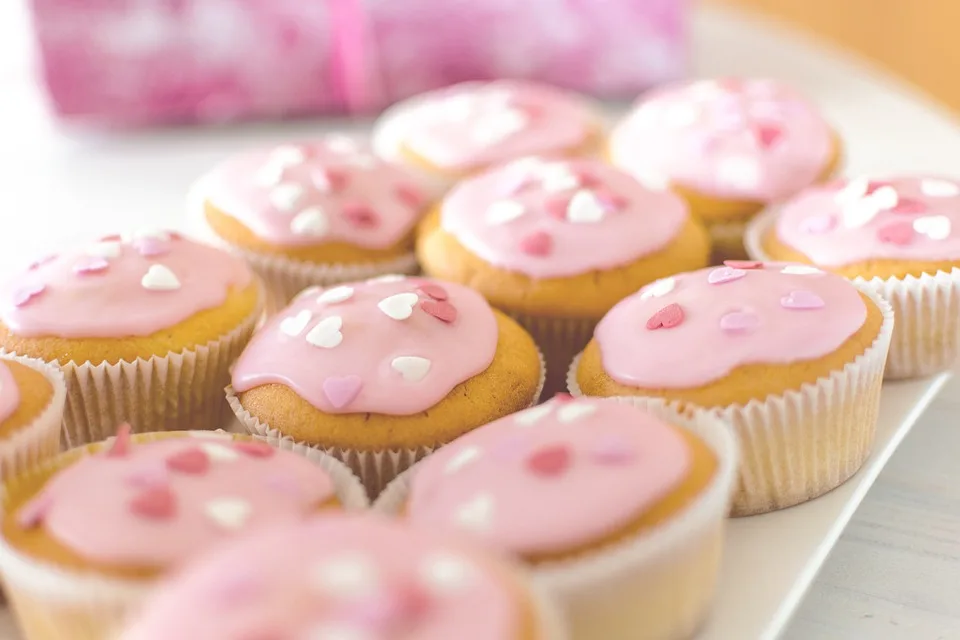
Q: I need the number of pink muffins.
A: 12